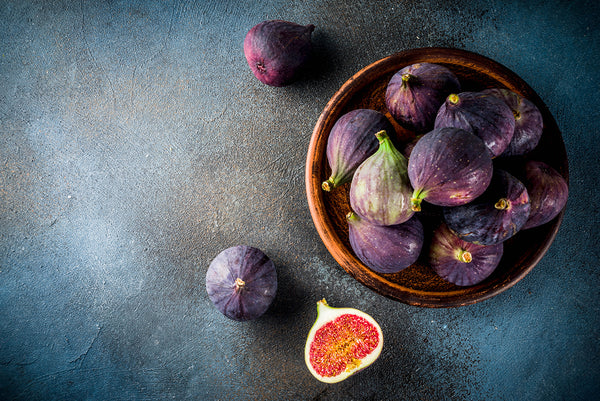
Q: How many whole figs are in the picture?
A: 12